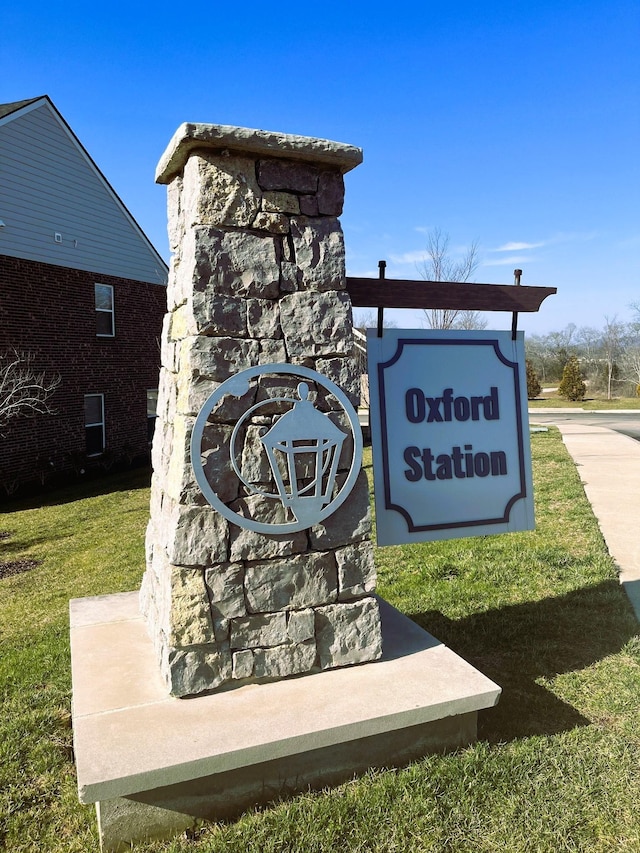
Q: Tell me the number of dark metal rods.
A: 2